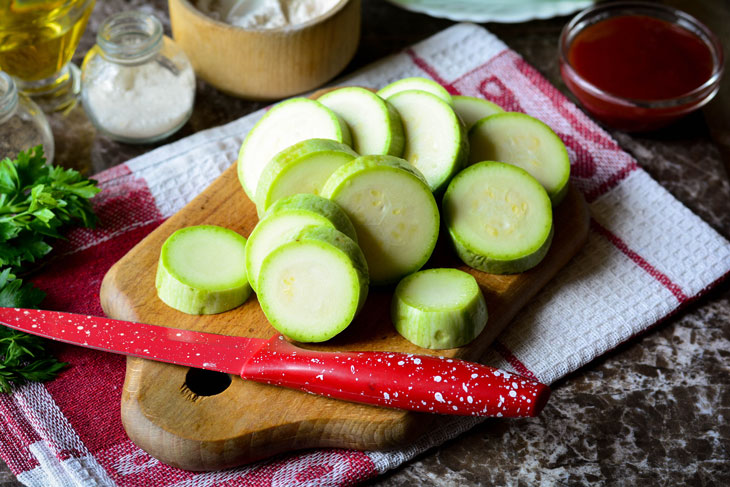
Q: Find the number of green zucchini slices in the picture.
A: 13